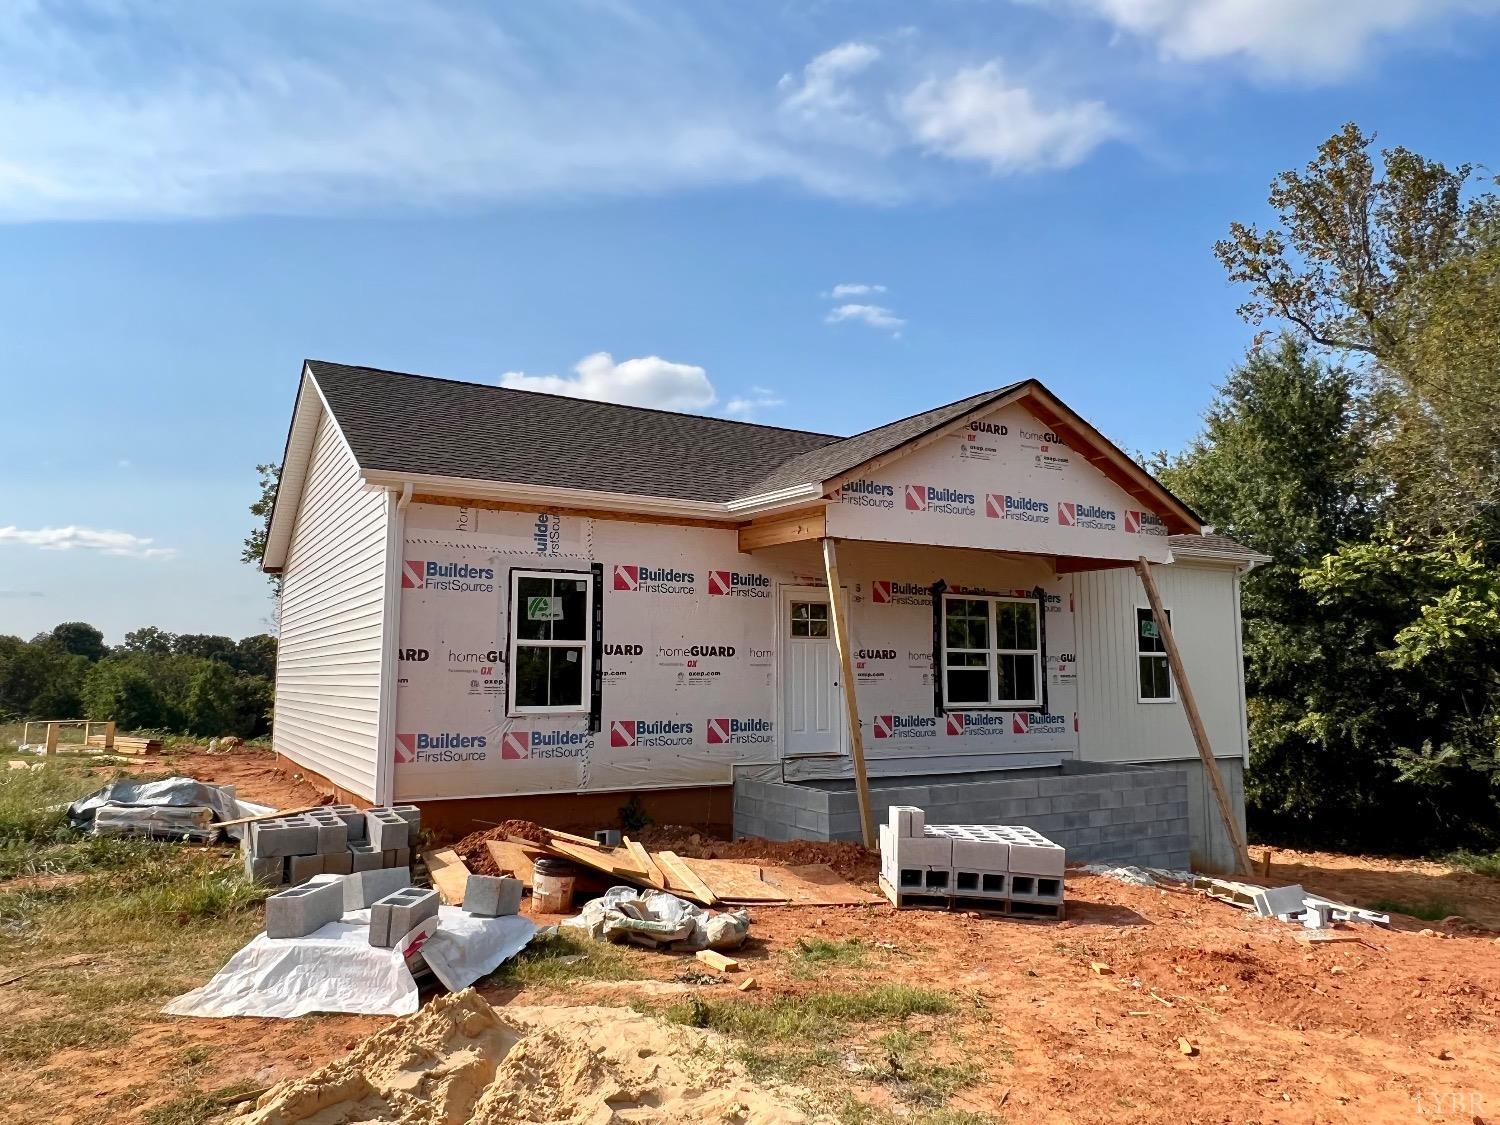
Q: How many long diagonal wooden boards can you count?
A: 2